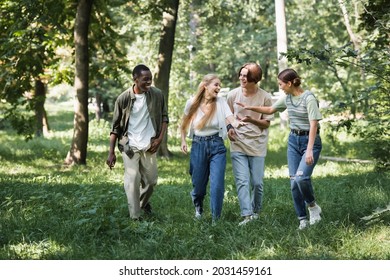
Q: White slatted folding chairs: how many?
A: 0